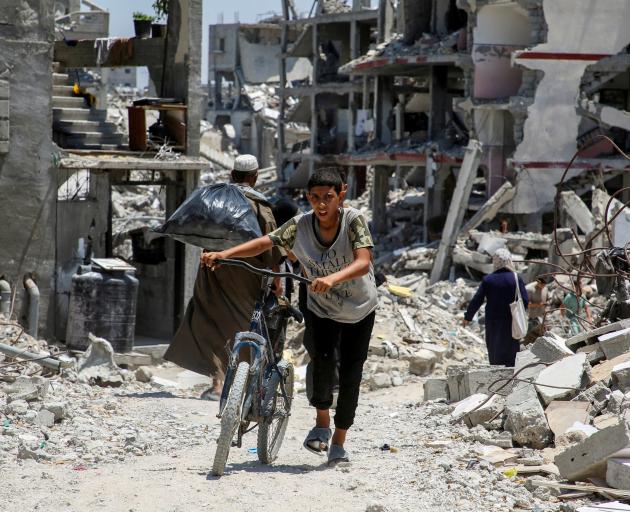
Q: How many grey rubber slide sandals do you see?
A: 2